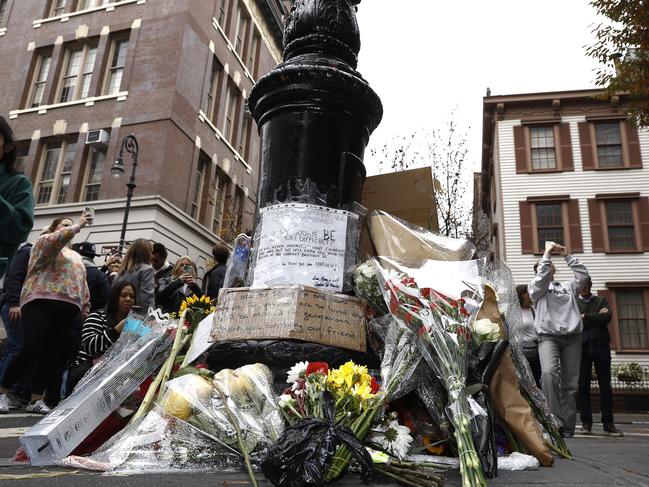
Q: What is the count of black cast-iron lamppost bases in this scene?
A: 1